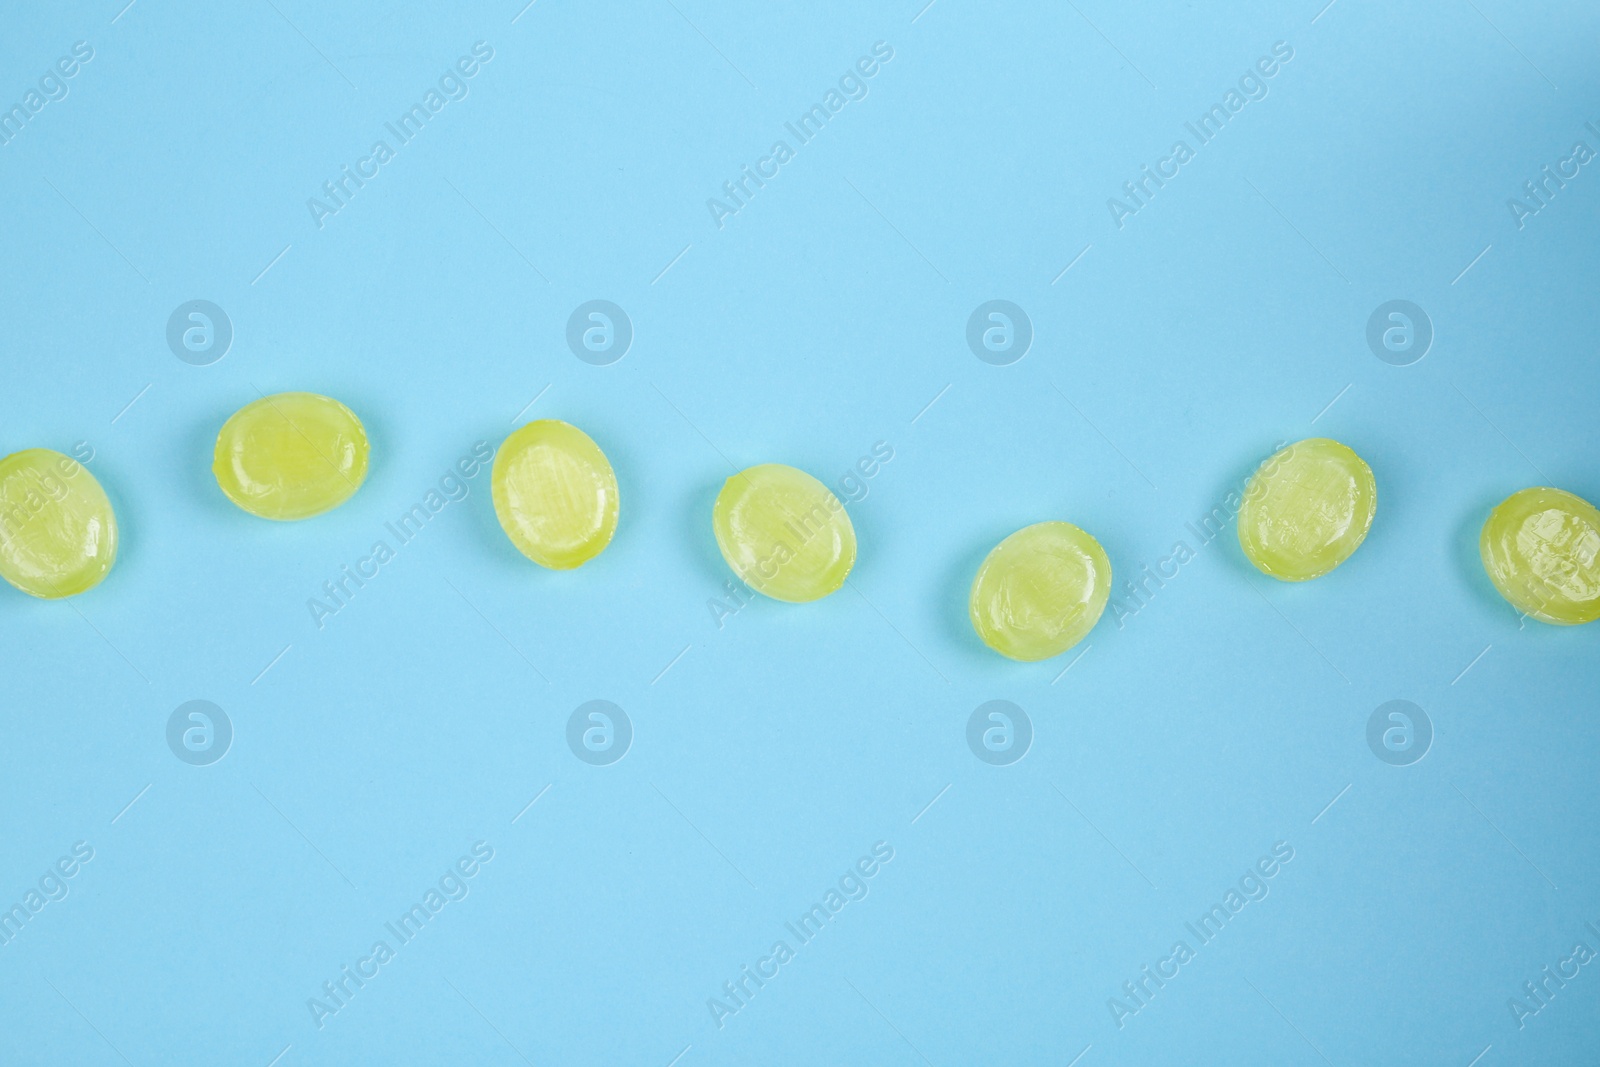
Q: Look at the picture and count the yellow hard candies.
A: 7